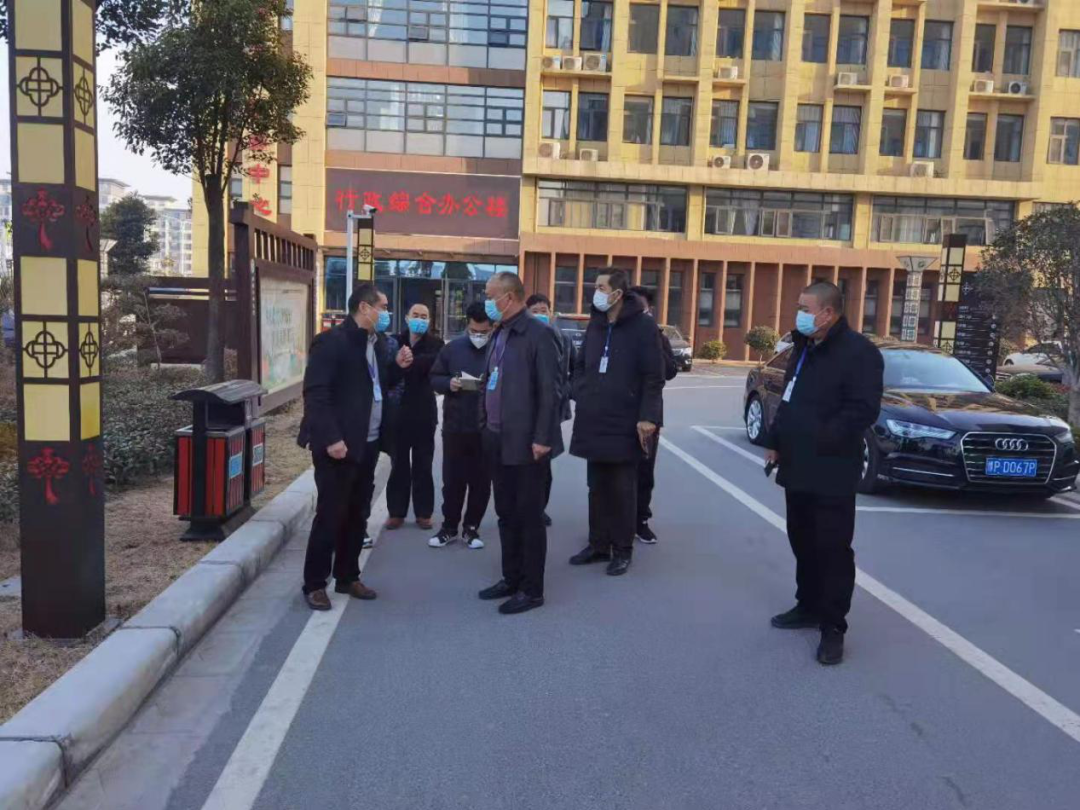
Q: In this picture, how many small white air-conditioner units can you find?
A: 13